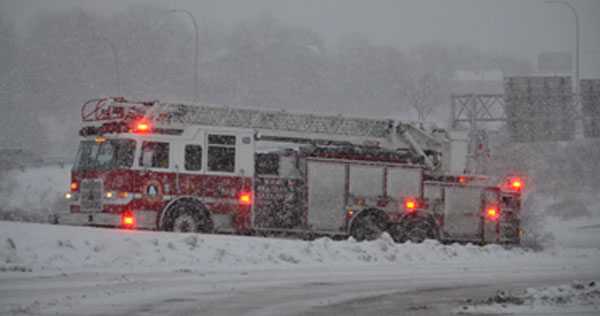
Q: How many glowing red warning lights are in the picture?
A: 6